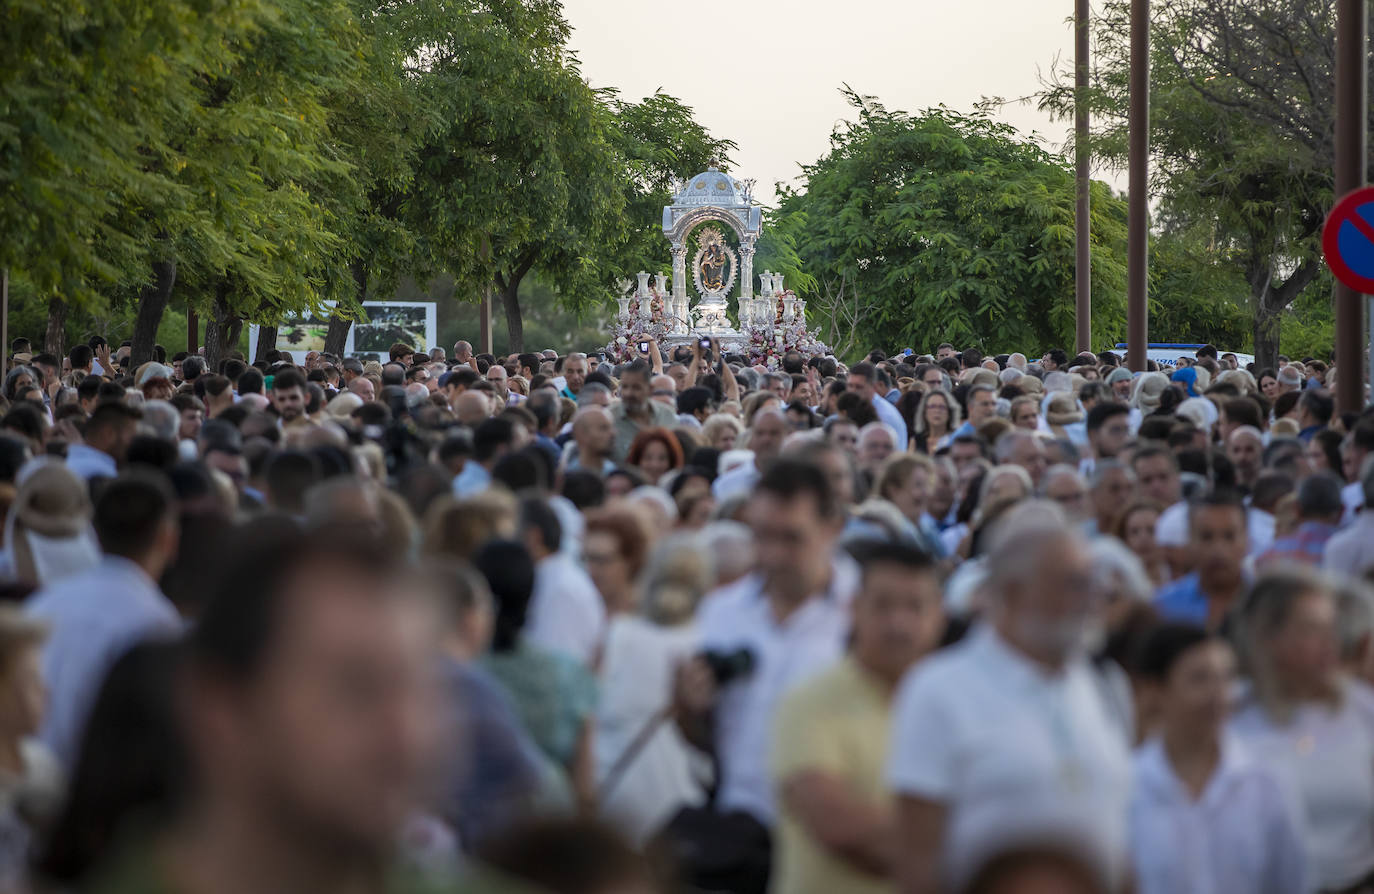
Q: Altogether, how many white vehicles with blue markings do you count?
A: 1